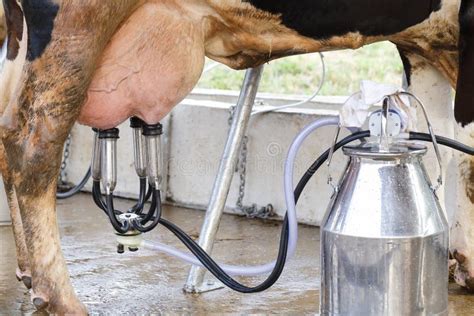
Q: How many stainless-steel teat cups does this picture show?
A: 4